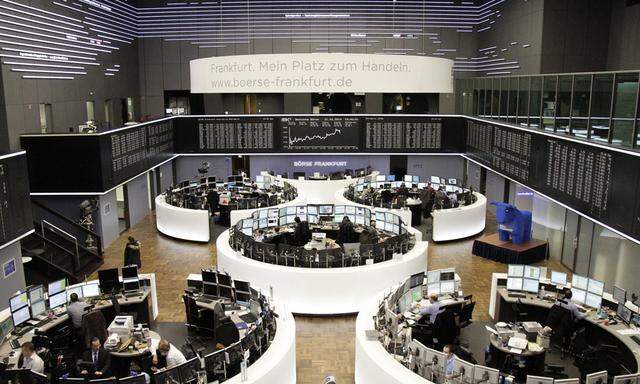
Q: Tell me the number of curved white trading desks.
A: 5